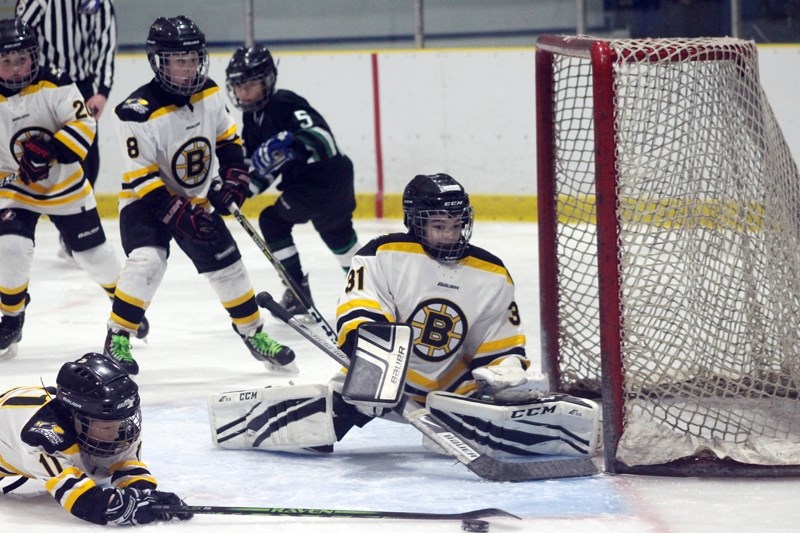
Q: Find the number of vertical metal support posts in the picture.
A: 4